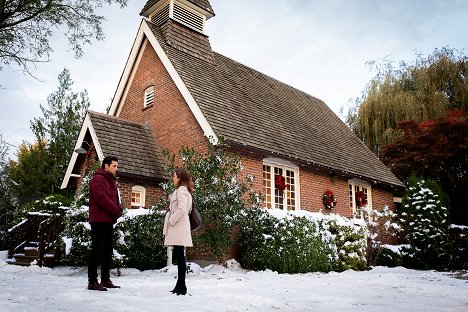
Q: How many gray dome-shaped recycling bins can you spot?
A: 0